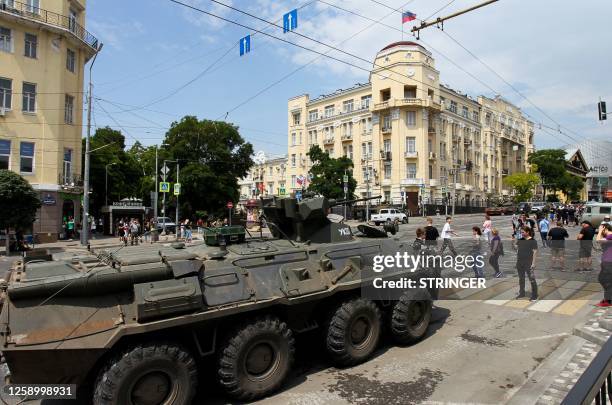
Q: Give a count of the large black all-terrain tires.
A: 4